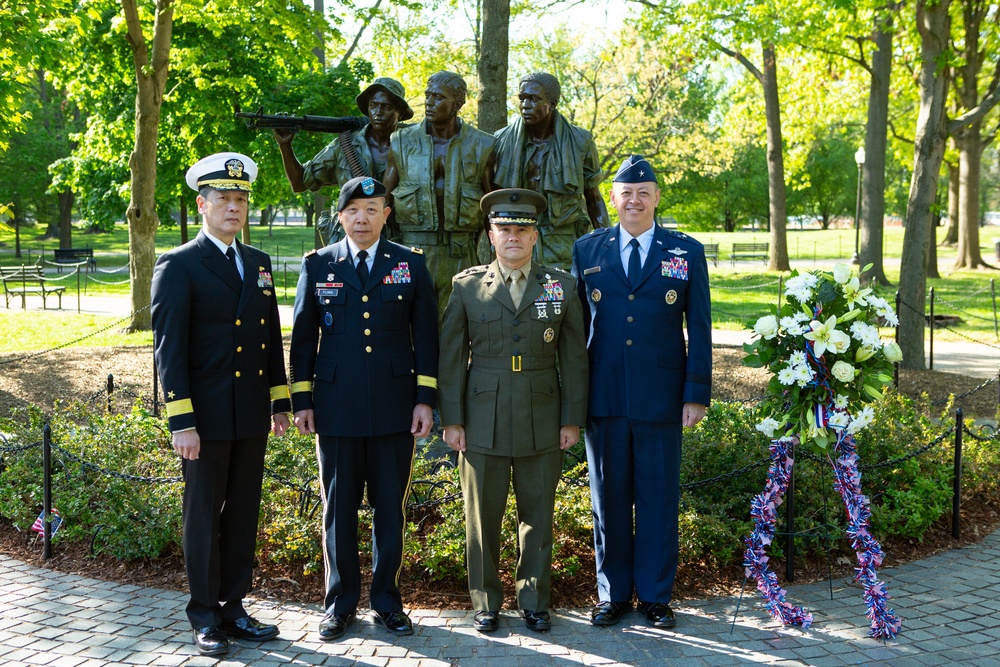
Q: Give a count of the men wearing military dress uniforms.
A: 4